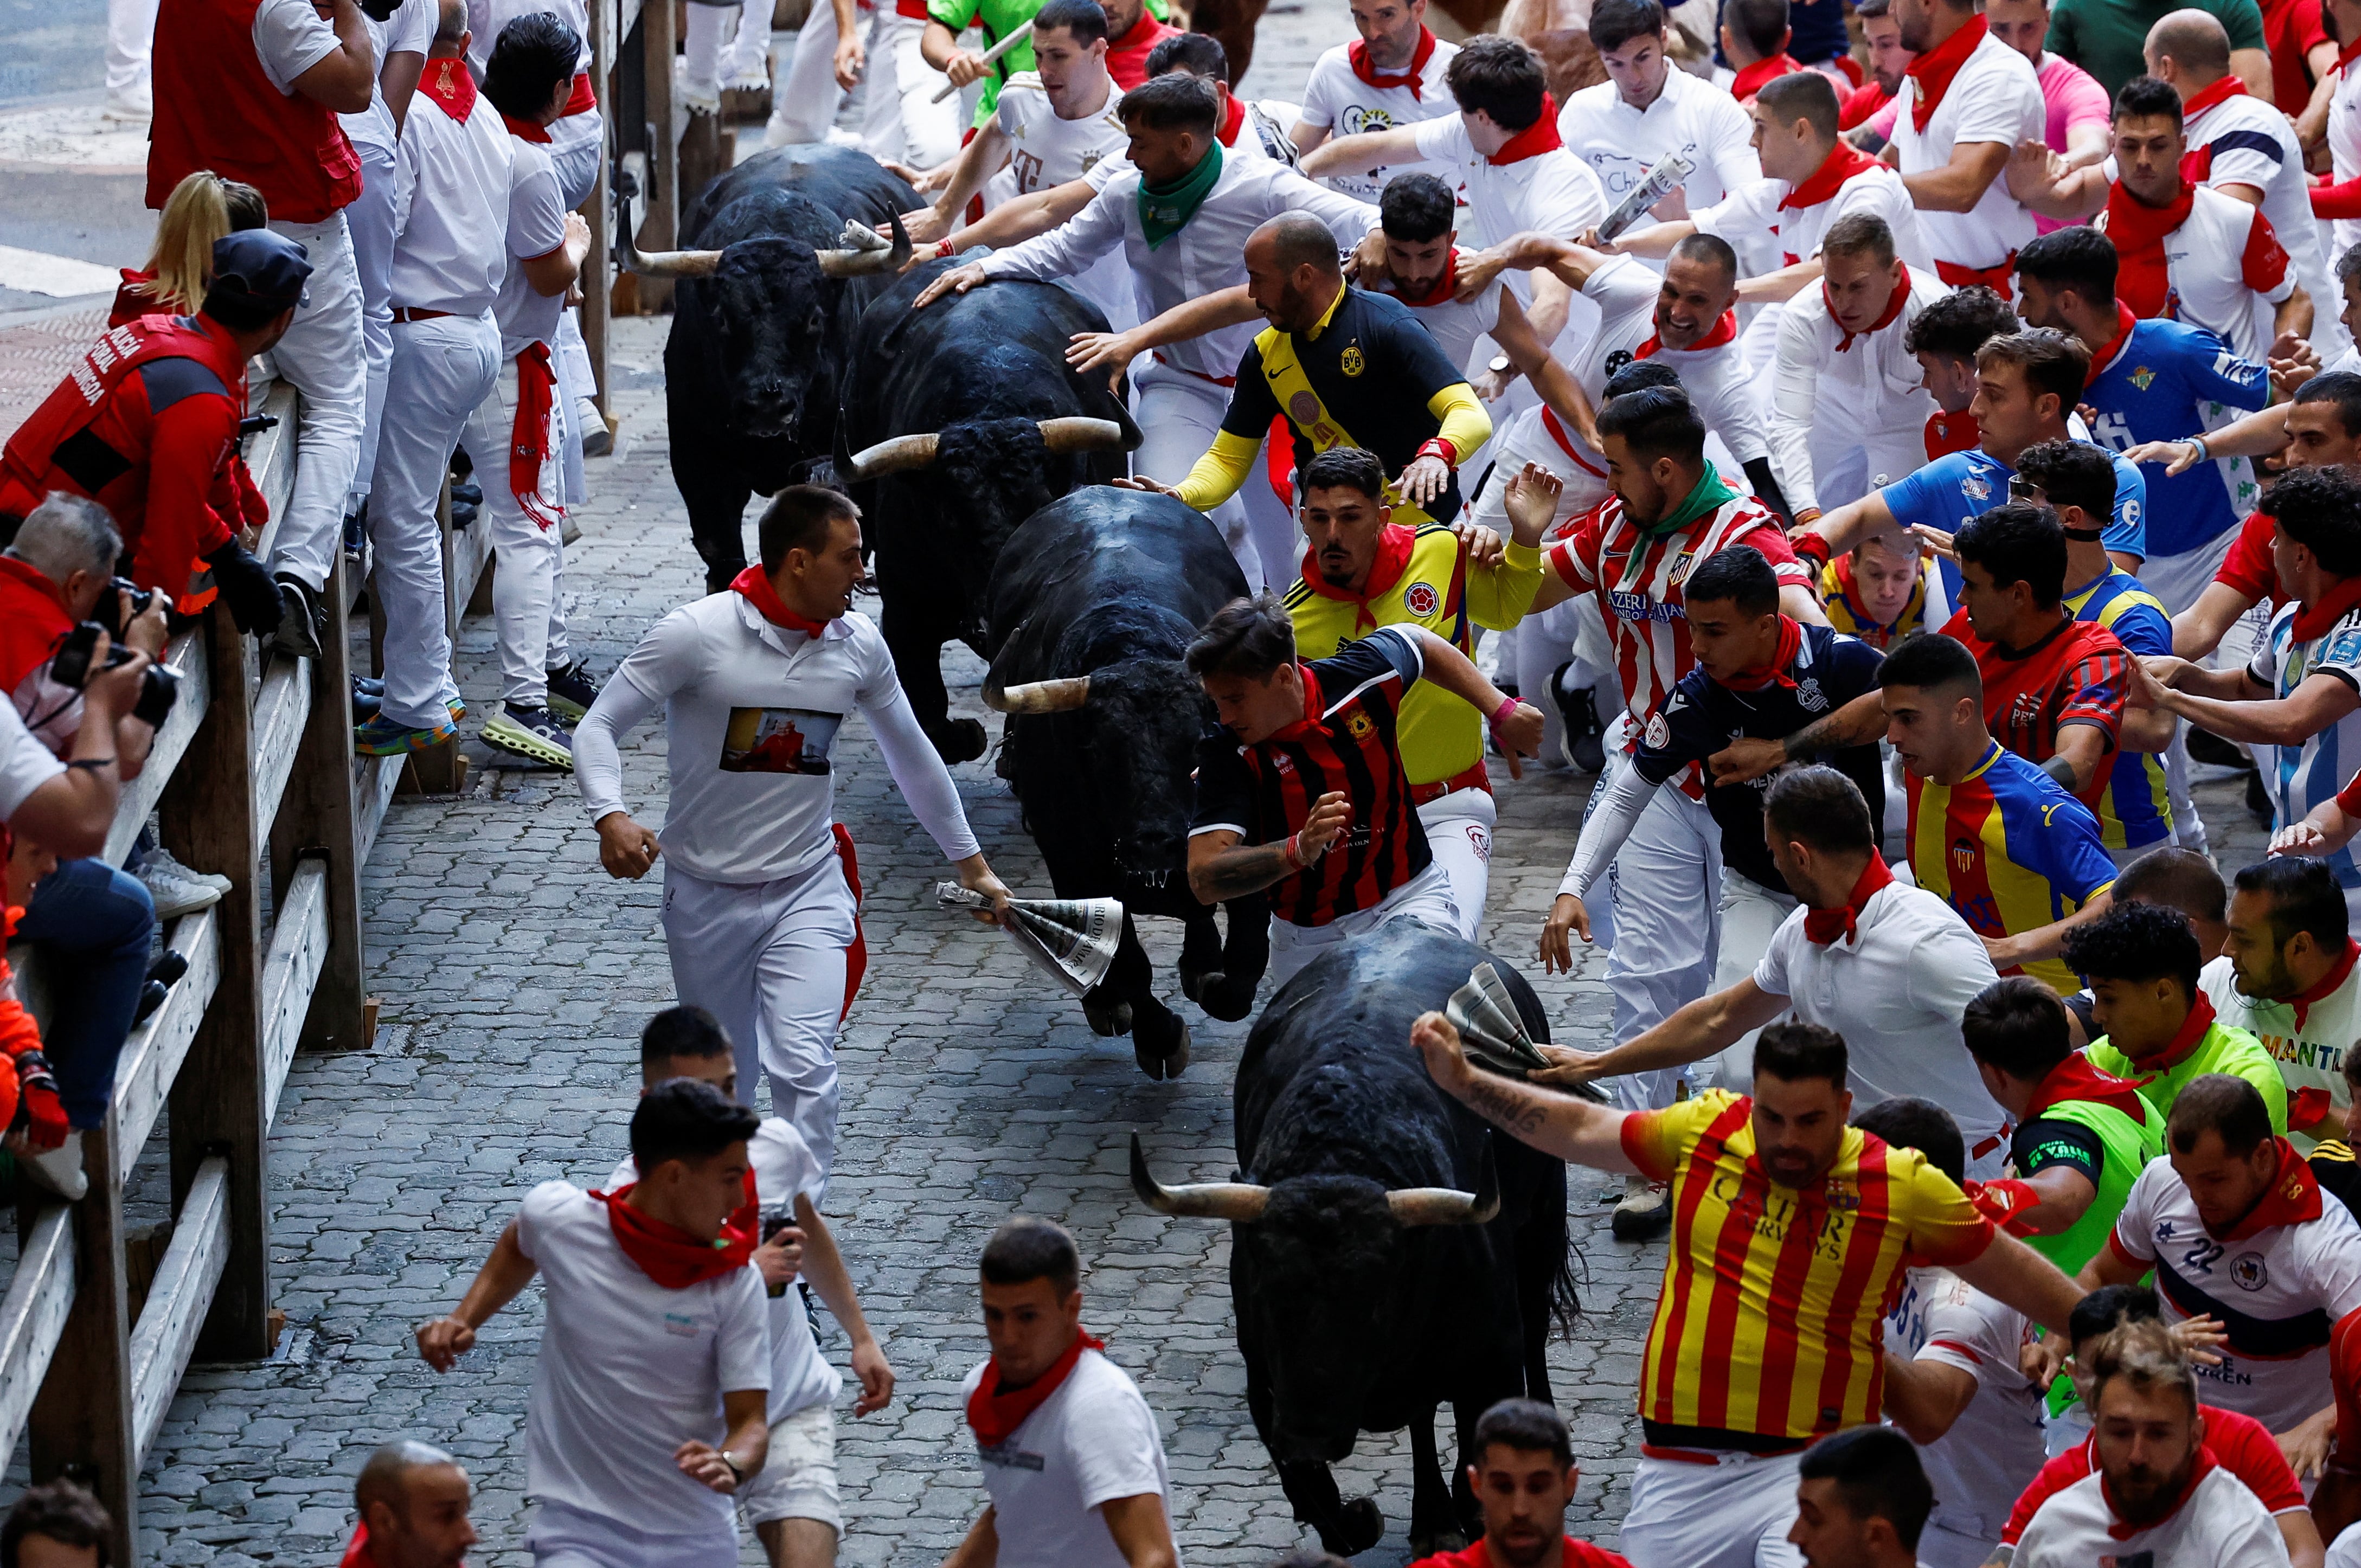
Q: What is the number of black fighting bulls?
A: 4